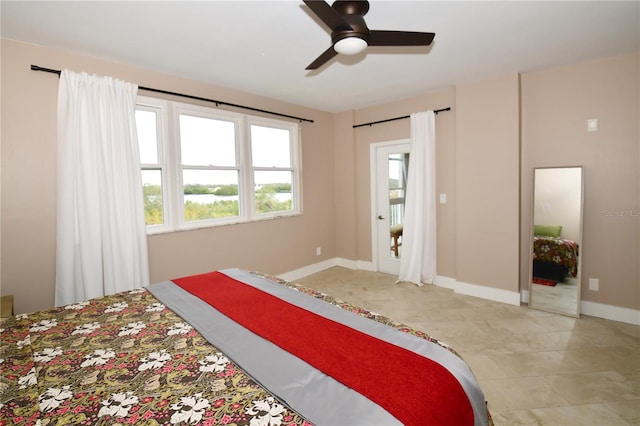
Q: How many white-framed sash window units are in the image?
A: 3